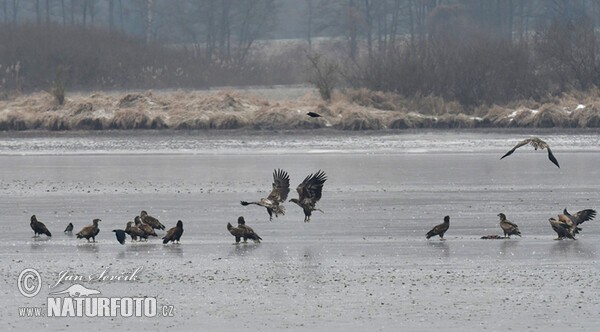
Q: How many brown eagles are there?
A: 15